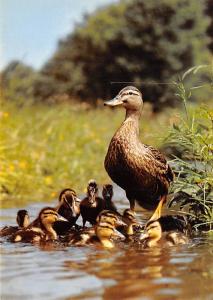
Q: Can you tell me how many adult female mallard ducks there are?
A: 1